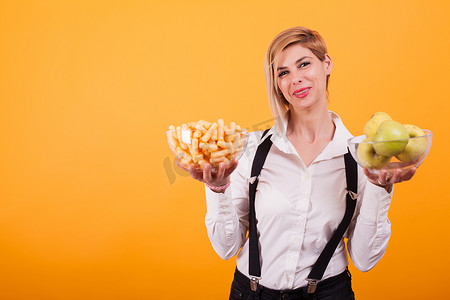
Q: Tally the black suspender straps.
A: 2